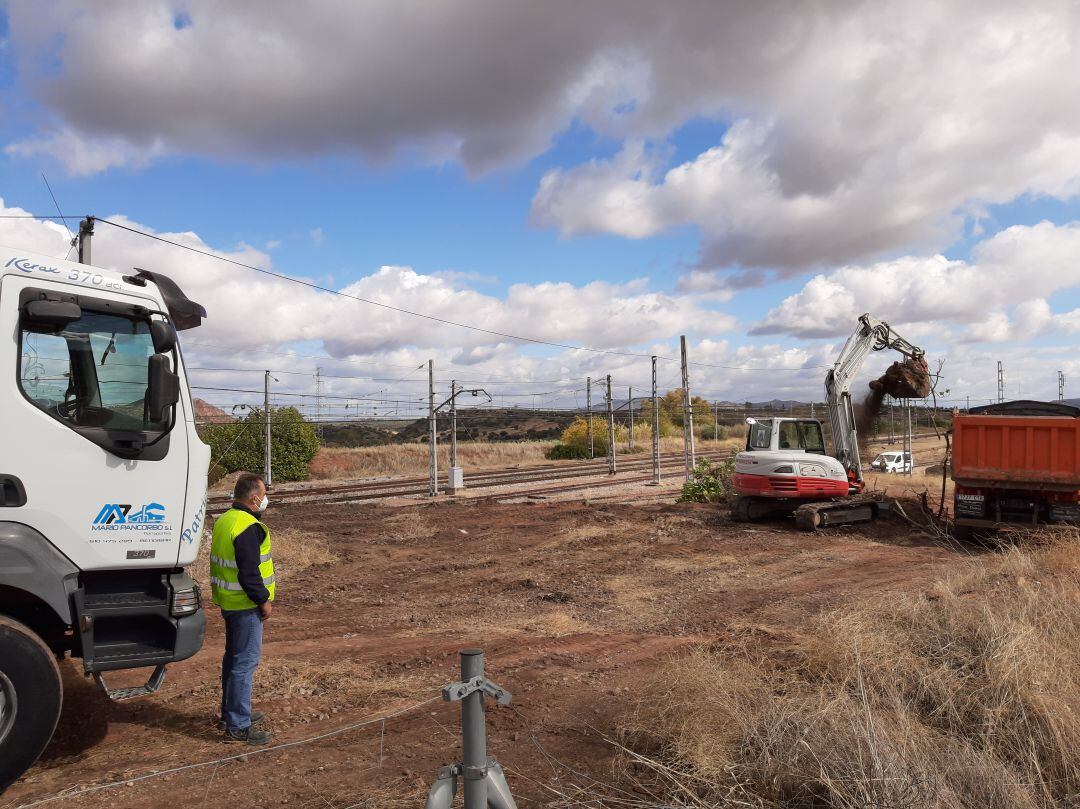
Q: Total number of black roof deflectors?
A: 1